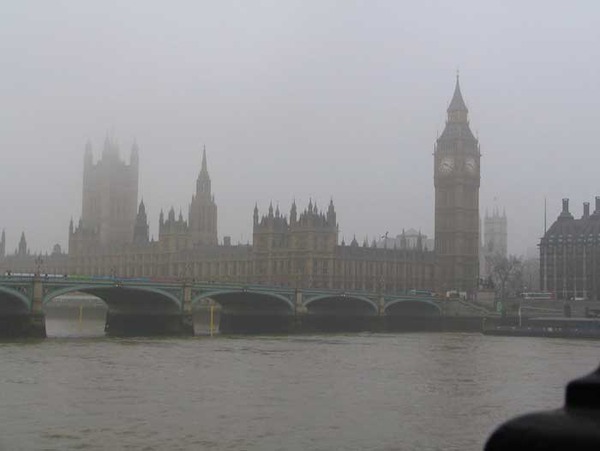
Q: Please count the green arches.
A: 5